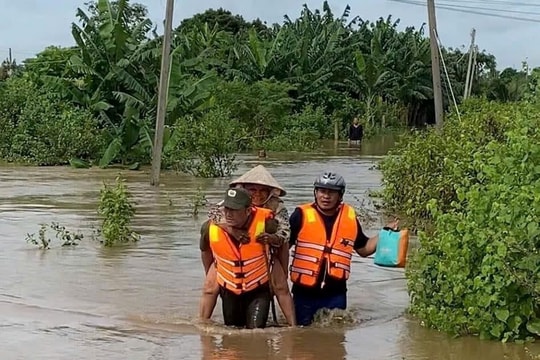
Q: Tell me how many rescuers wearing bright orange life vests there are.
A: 2